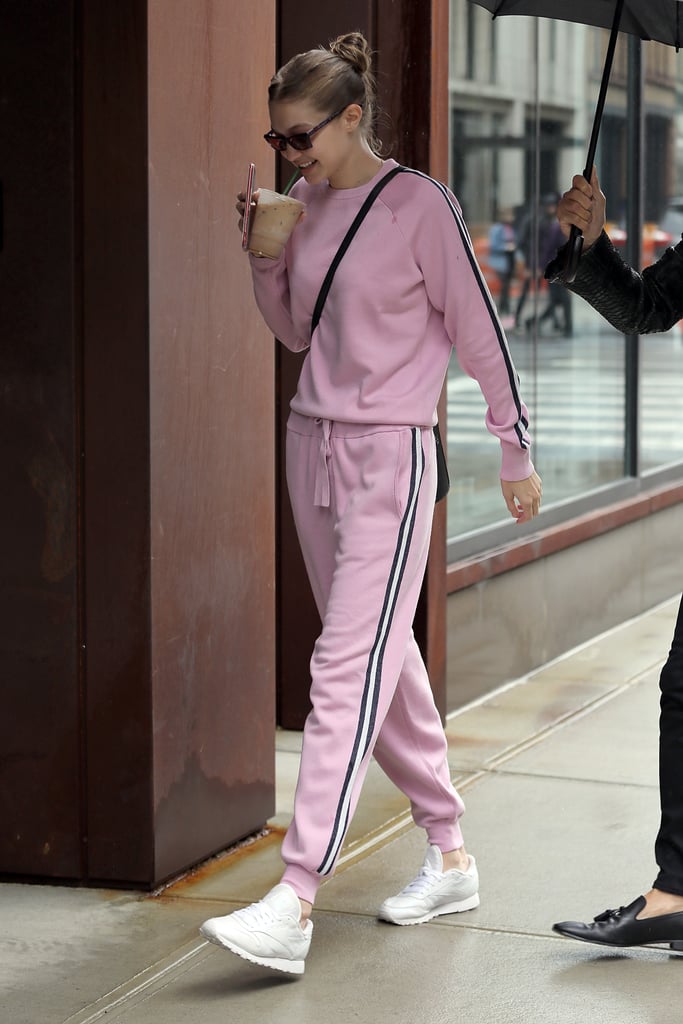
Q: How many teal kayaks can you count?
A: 0